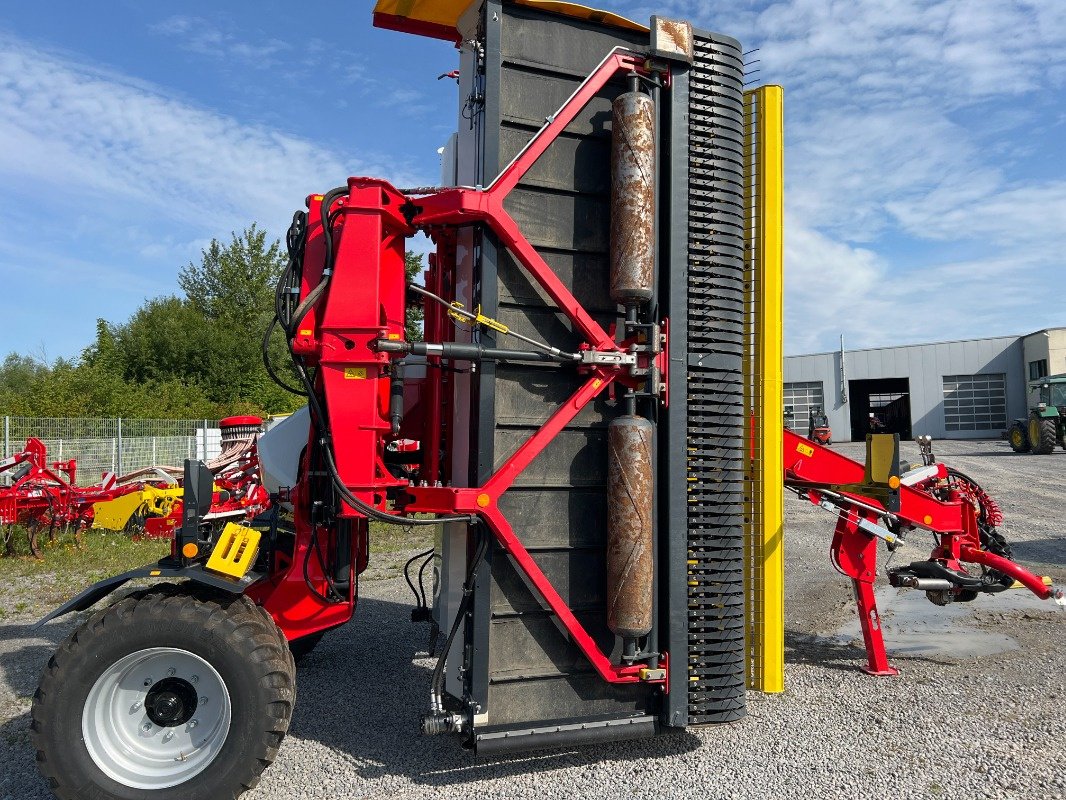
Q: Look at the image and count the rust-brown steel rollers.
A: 2